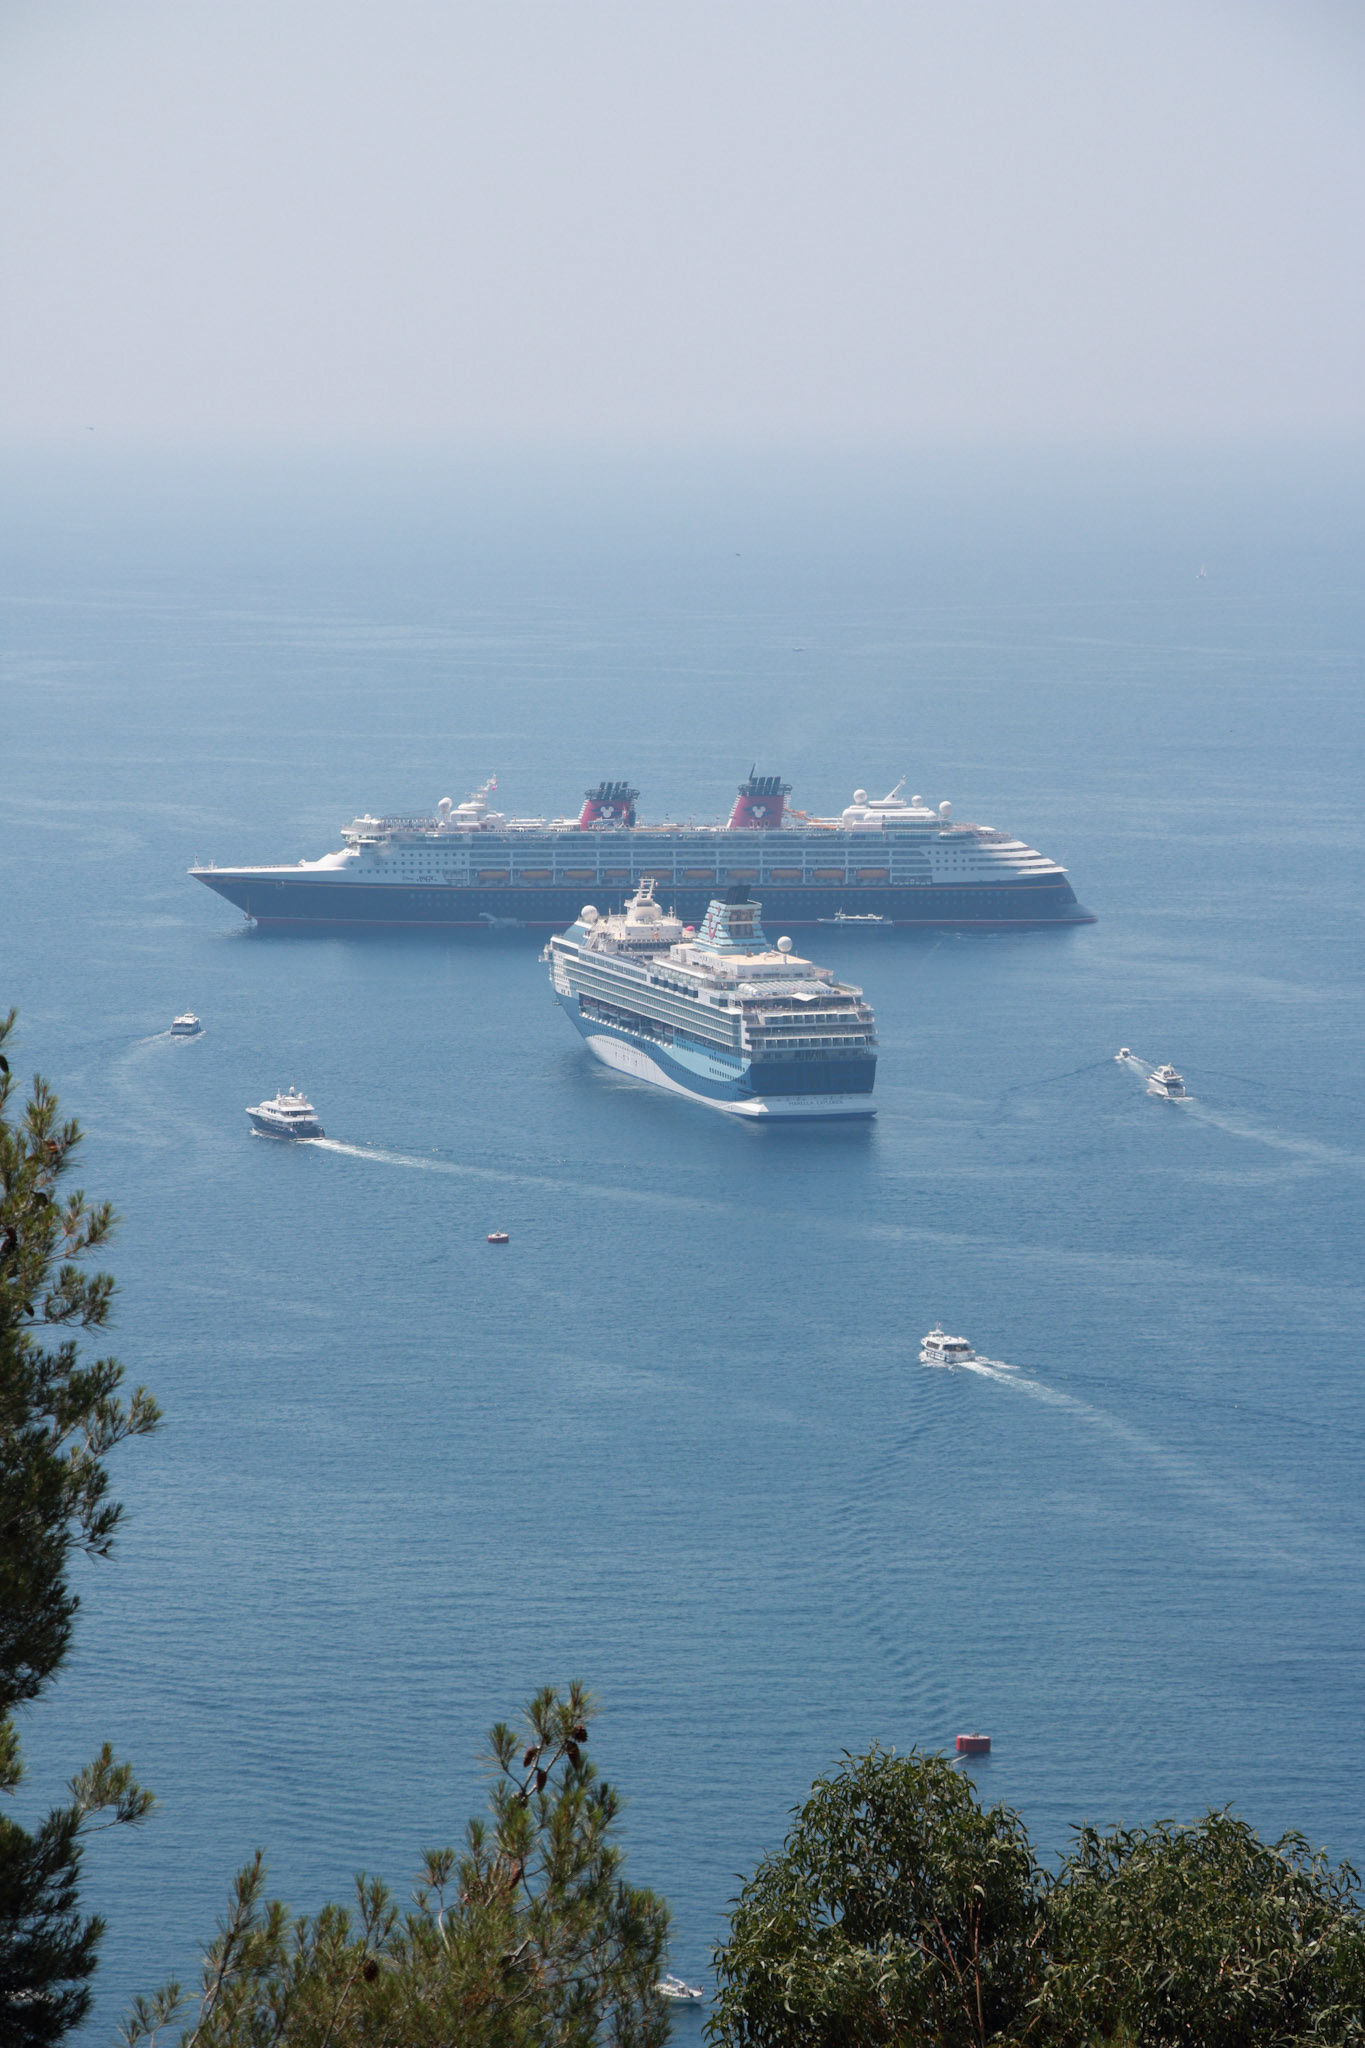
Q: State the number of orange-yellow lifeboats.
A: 10